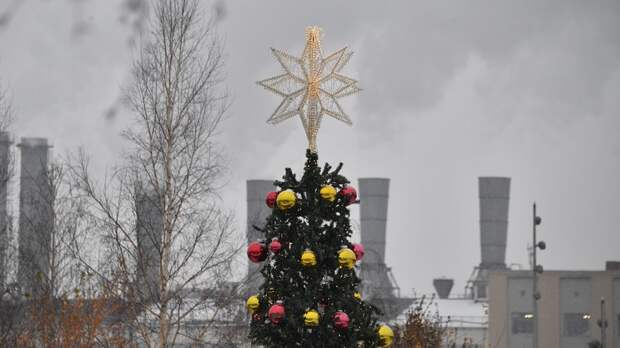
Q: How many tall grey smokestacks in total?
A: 6